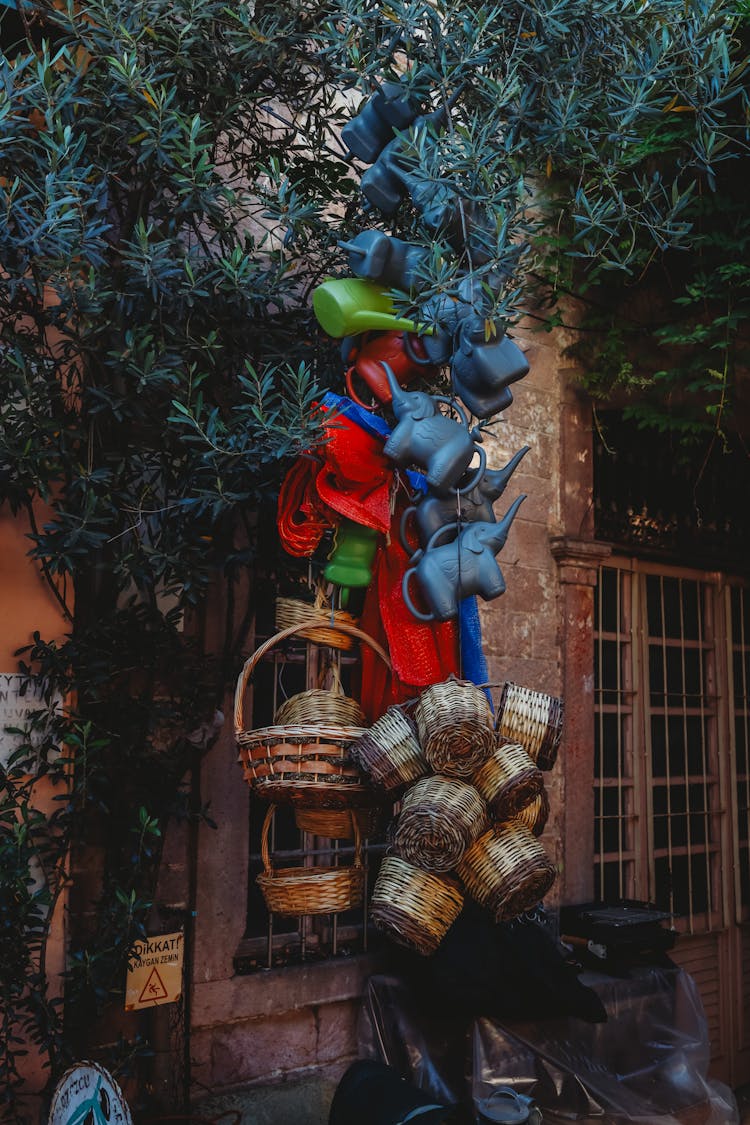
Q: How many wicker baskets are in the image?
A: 13